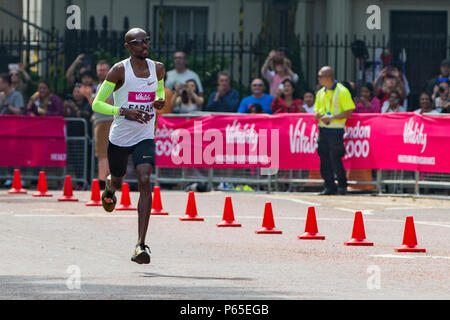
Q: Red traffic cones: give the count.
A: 12